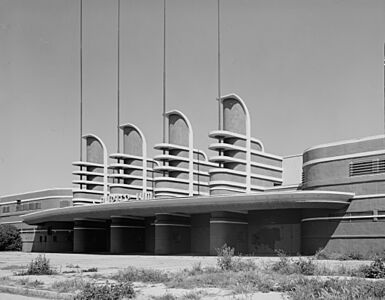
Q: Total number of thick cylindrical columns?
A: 4